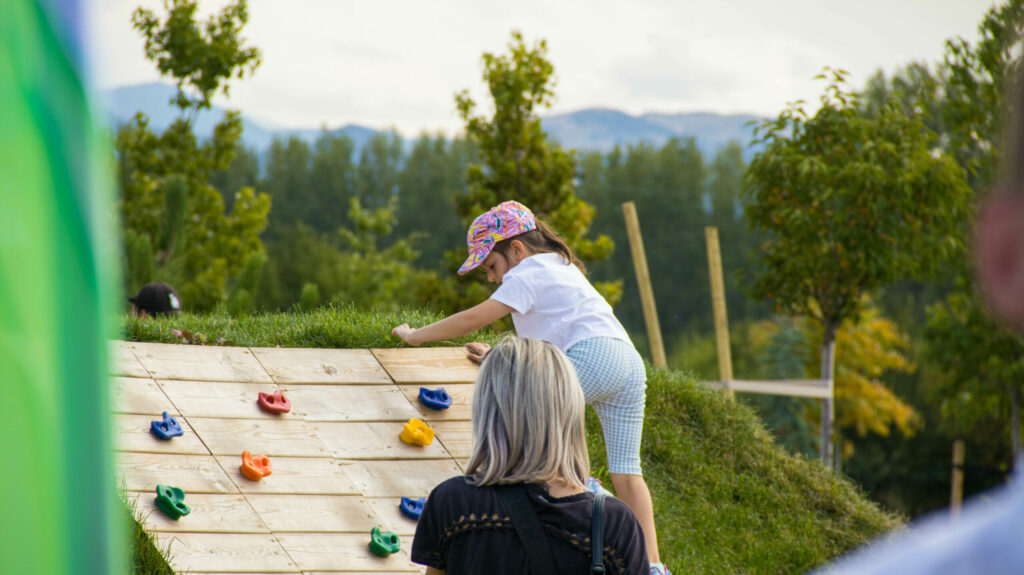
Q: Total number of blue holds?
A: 3